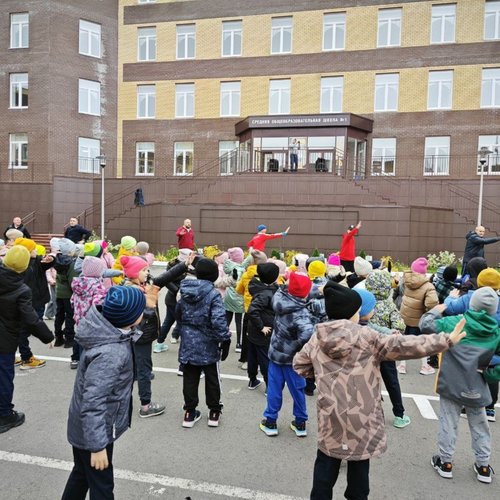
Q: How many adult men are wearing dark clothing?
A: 3